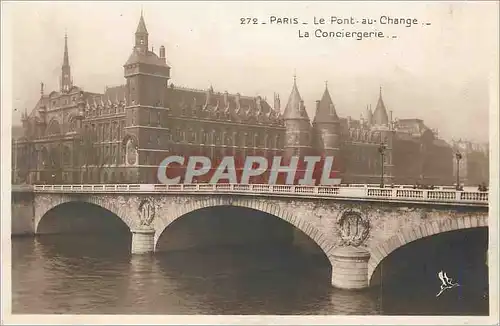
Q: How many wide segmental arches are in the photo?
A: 3